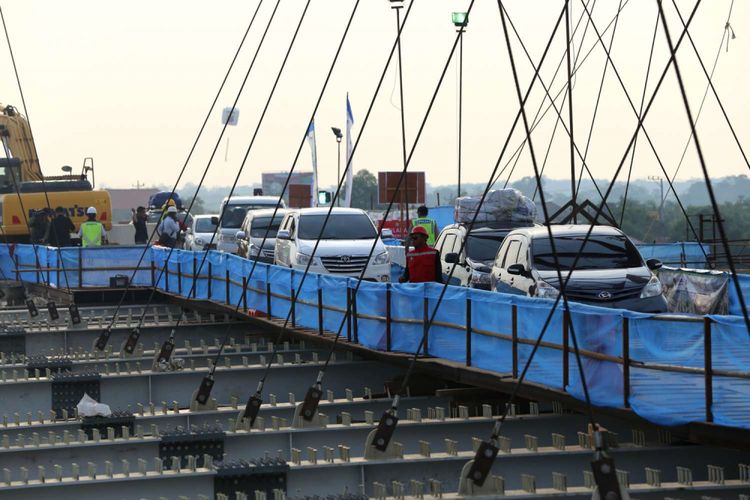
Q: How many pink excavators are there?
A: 0